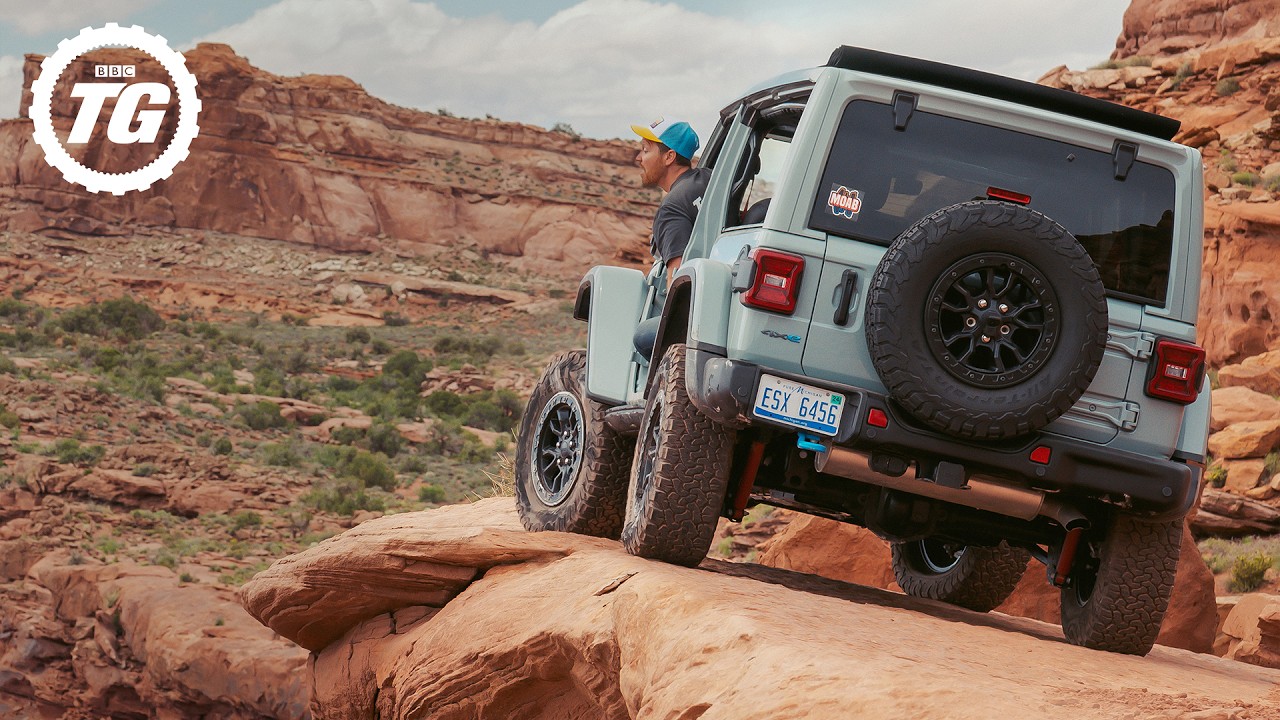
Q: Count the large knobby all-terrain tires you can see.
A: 5